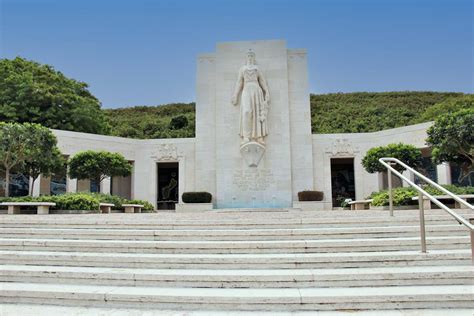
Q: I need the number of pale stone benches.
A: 5